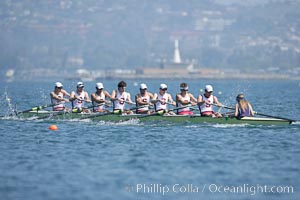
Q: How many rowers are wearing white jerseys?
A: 8